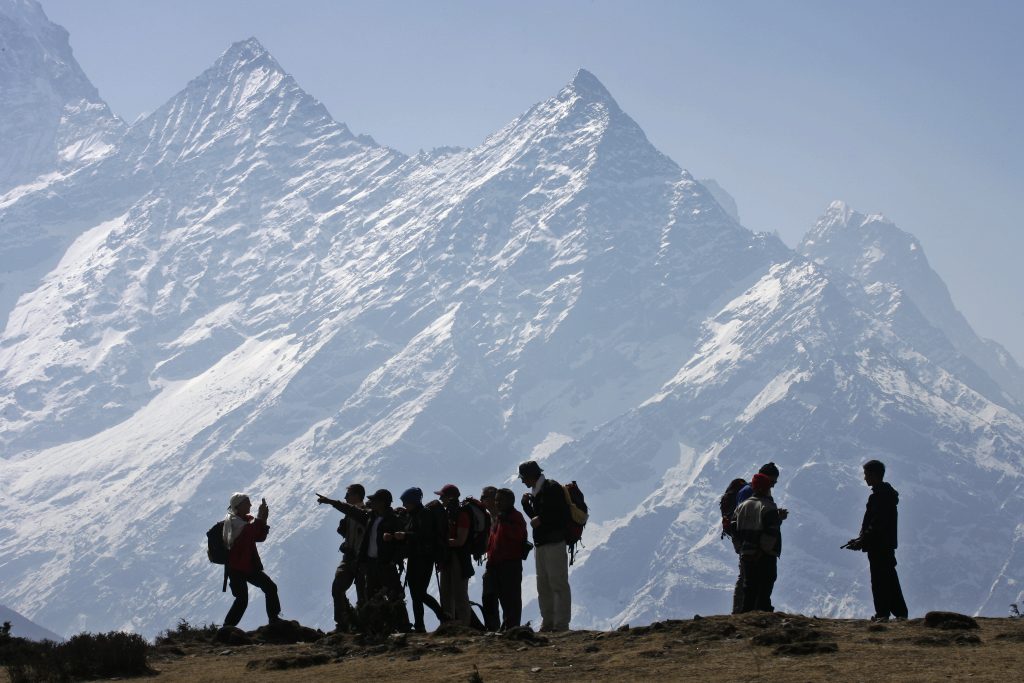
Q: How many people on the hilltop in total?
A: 11